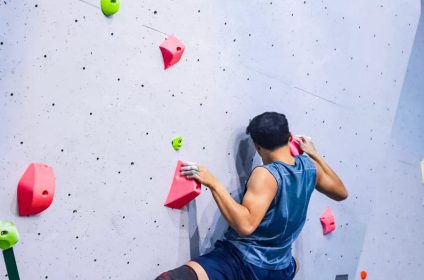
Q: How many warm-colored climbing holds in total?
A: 6